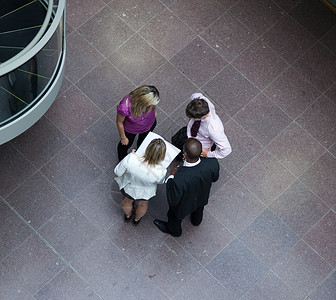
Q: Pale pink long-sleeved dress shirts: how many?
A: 1